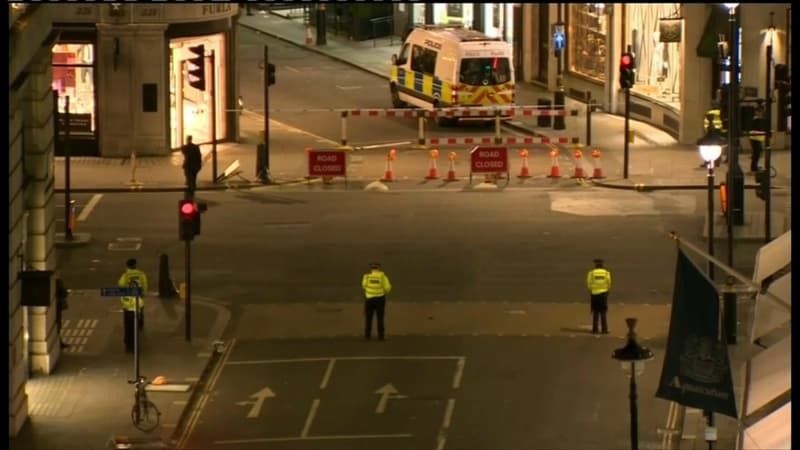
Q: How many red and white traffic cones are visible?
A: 7